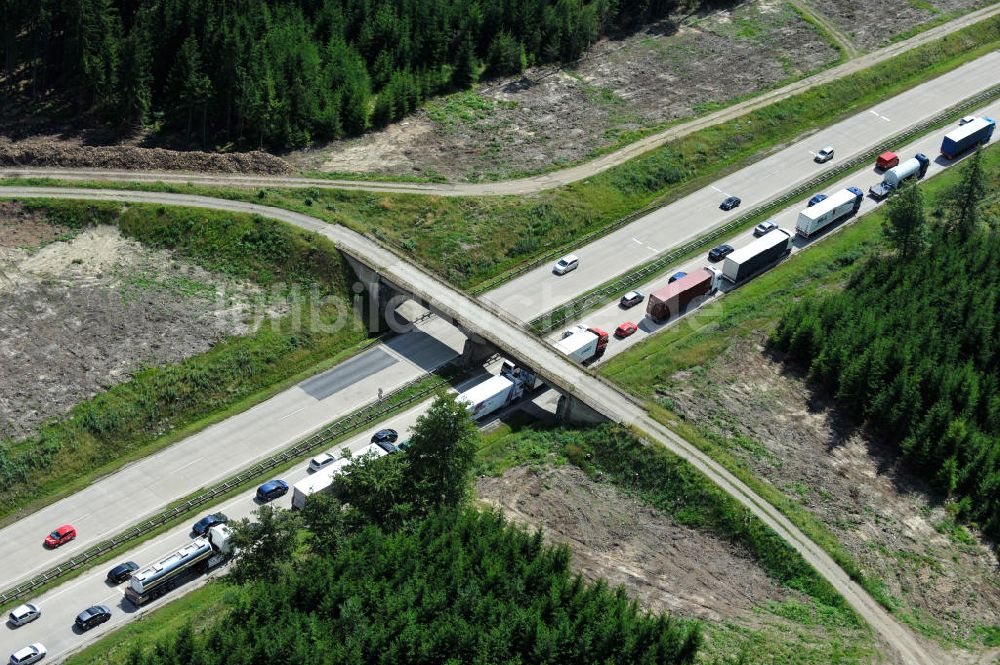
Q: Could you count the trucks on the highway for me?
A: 9